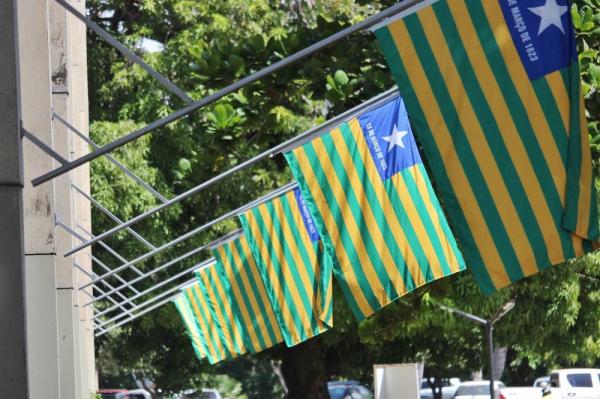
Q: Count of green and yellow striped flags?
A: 7